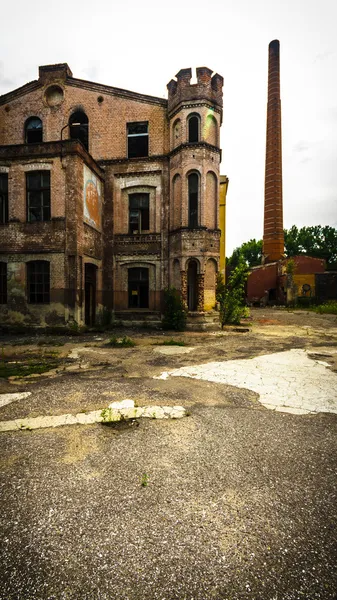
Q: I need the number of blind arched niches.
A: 6